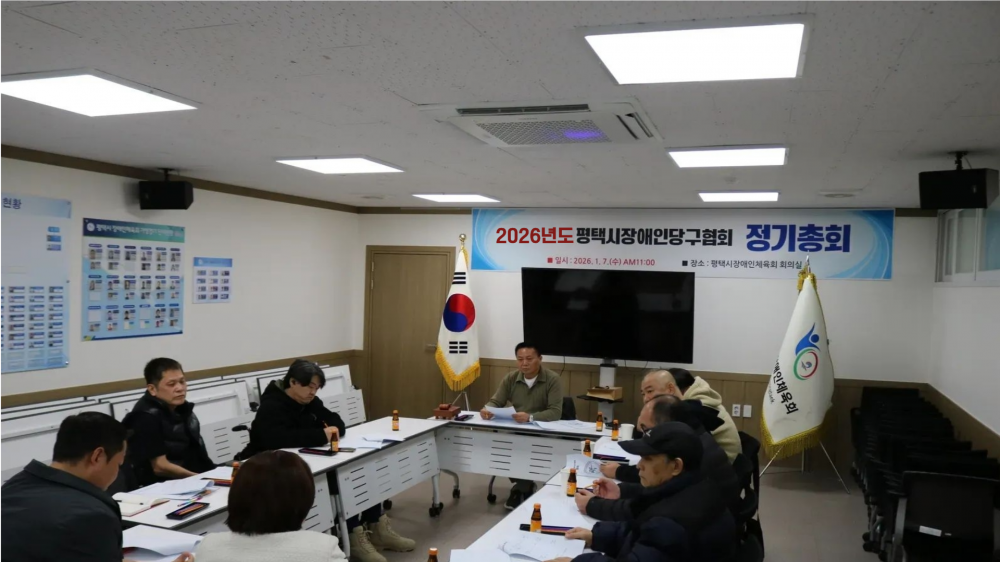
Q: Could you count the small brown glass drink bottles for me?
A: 9